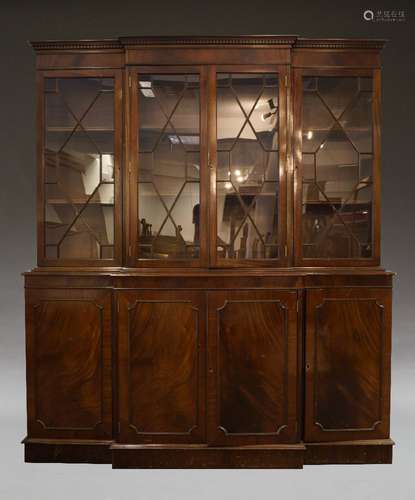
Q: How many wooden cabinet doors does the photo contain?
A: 4